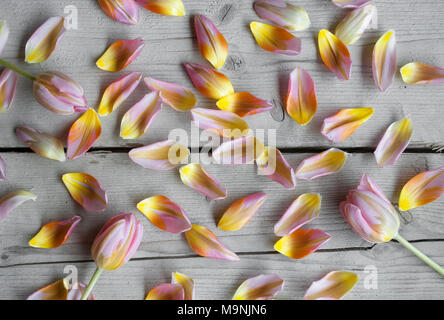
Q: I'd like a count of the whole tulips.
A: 3